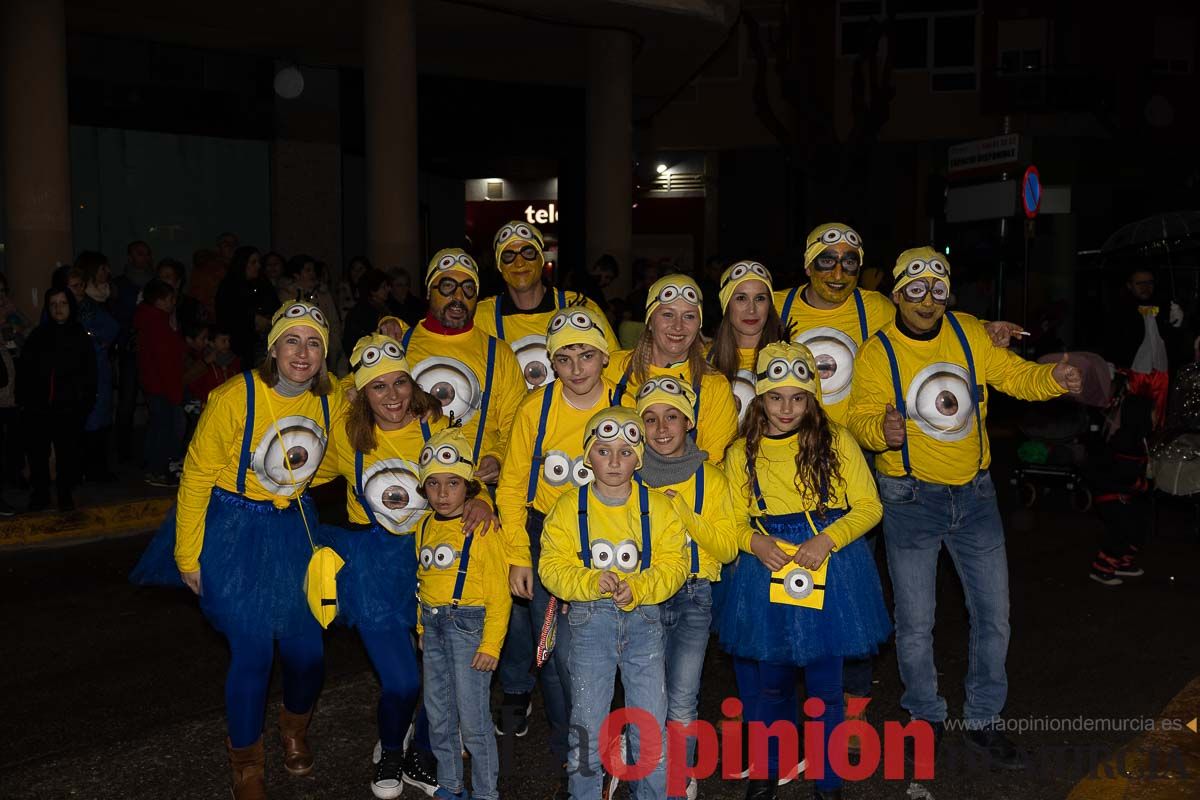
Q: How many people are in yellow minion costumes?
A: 13